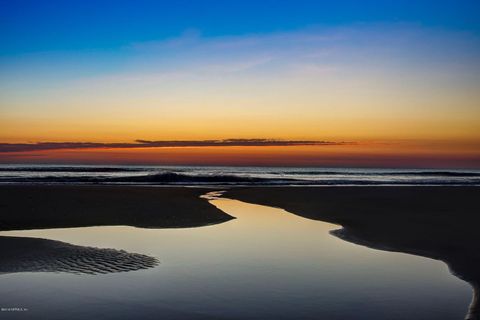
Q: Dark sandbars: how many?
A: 3